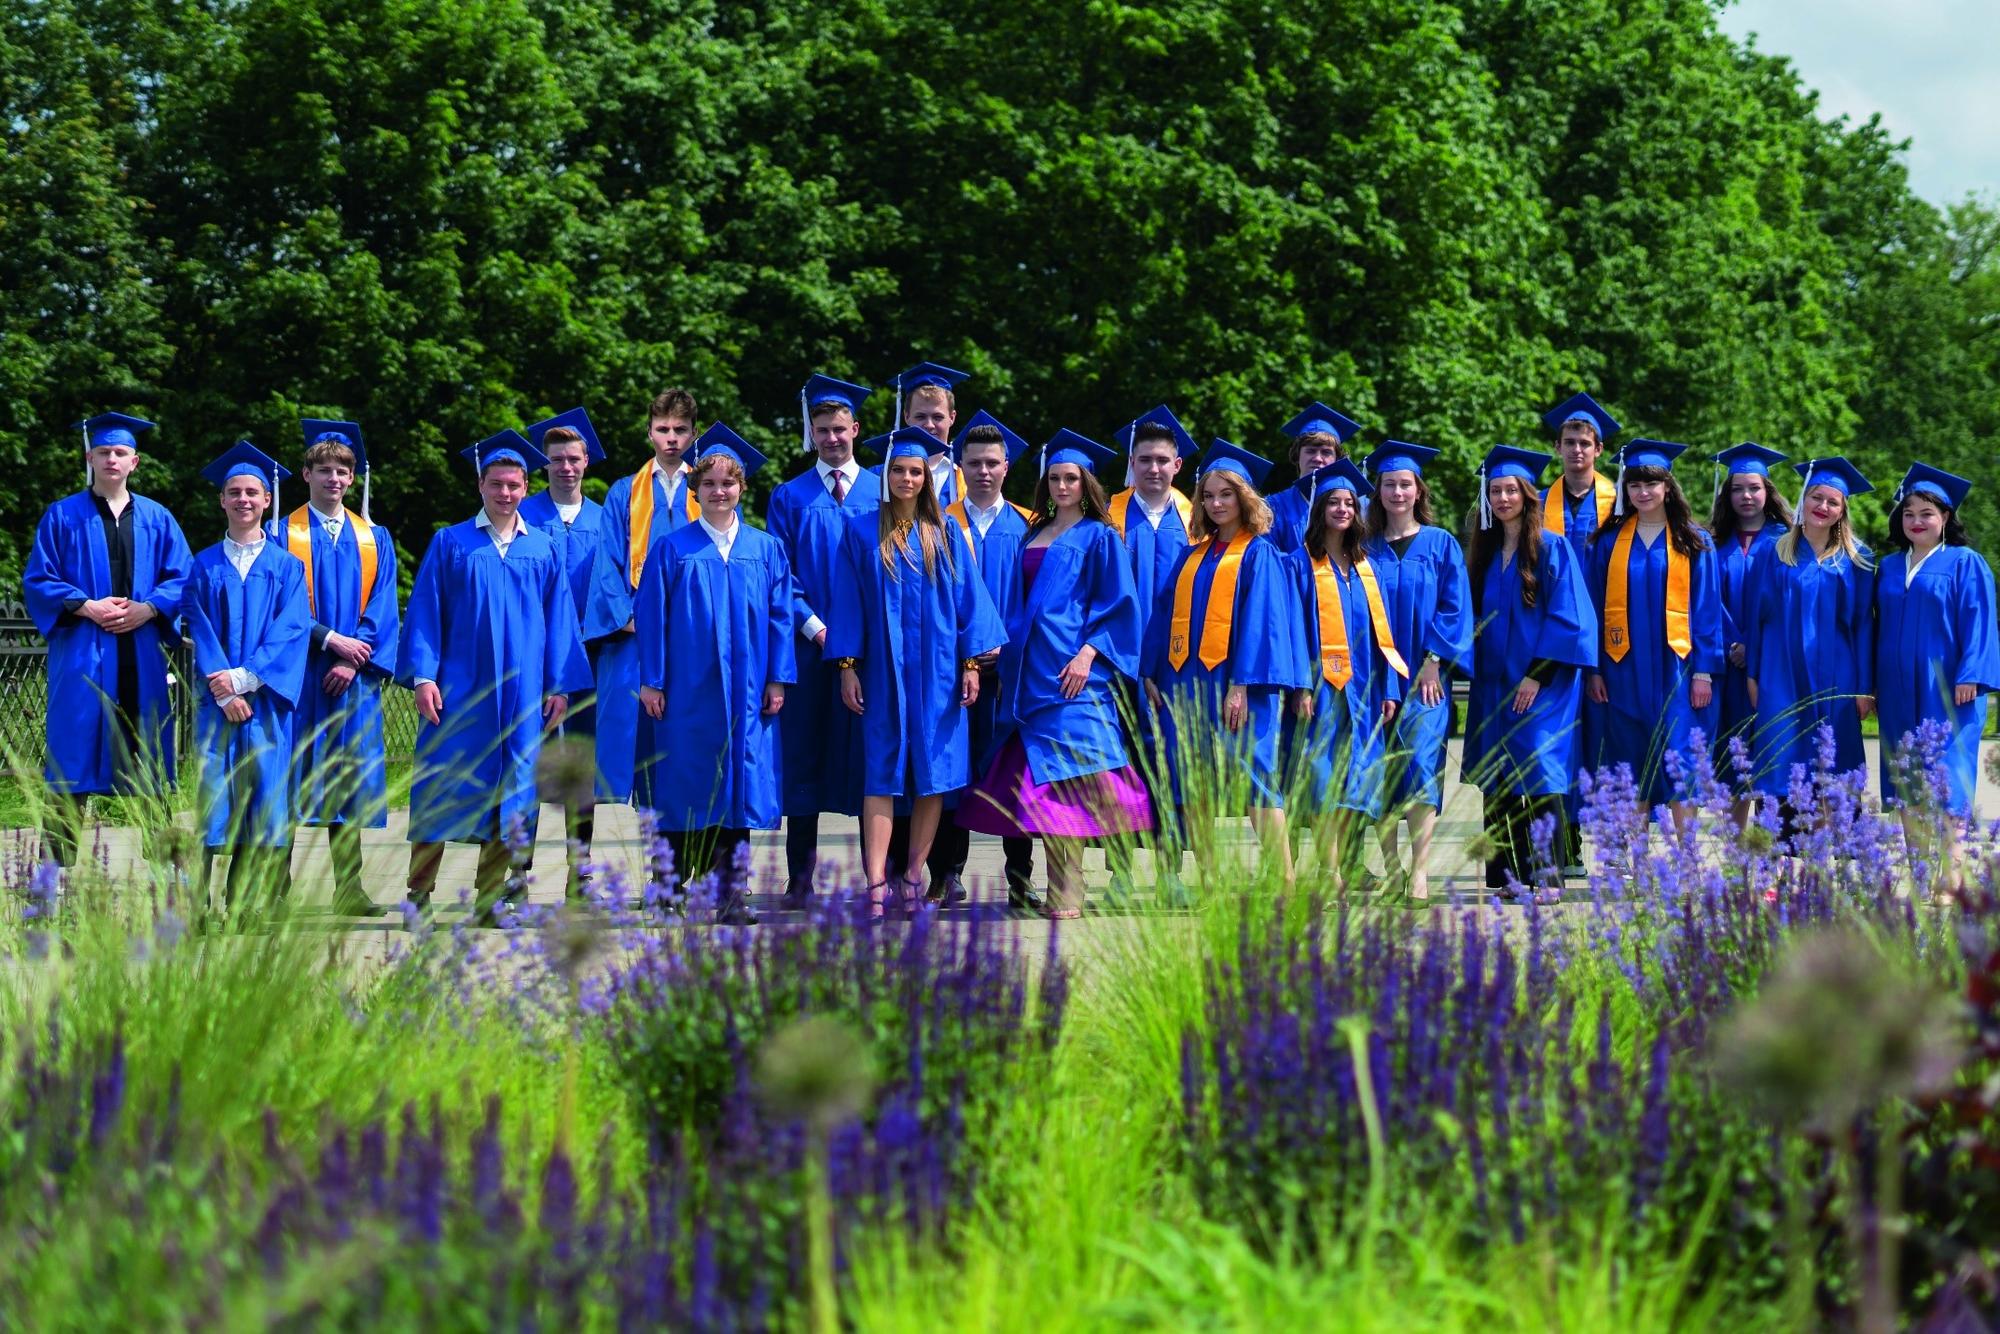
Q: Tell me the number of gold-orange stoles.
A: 9